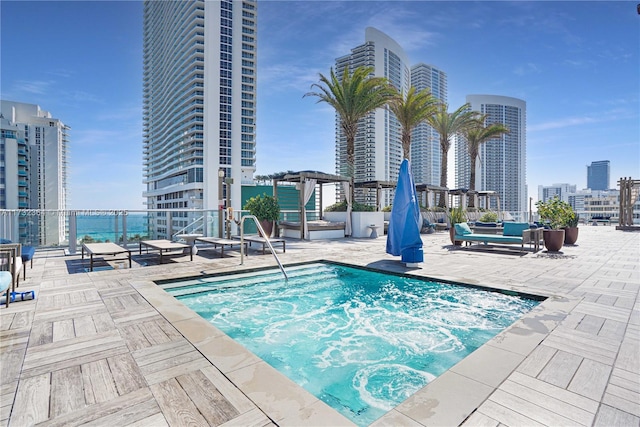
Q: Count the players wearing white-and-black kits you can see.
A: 0